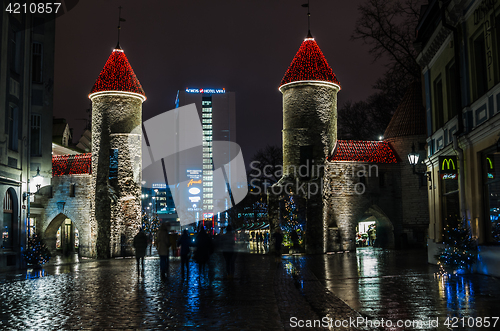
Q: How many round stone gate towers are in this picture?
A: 2